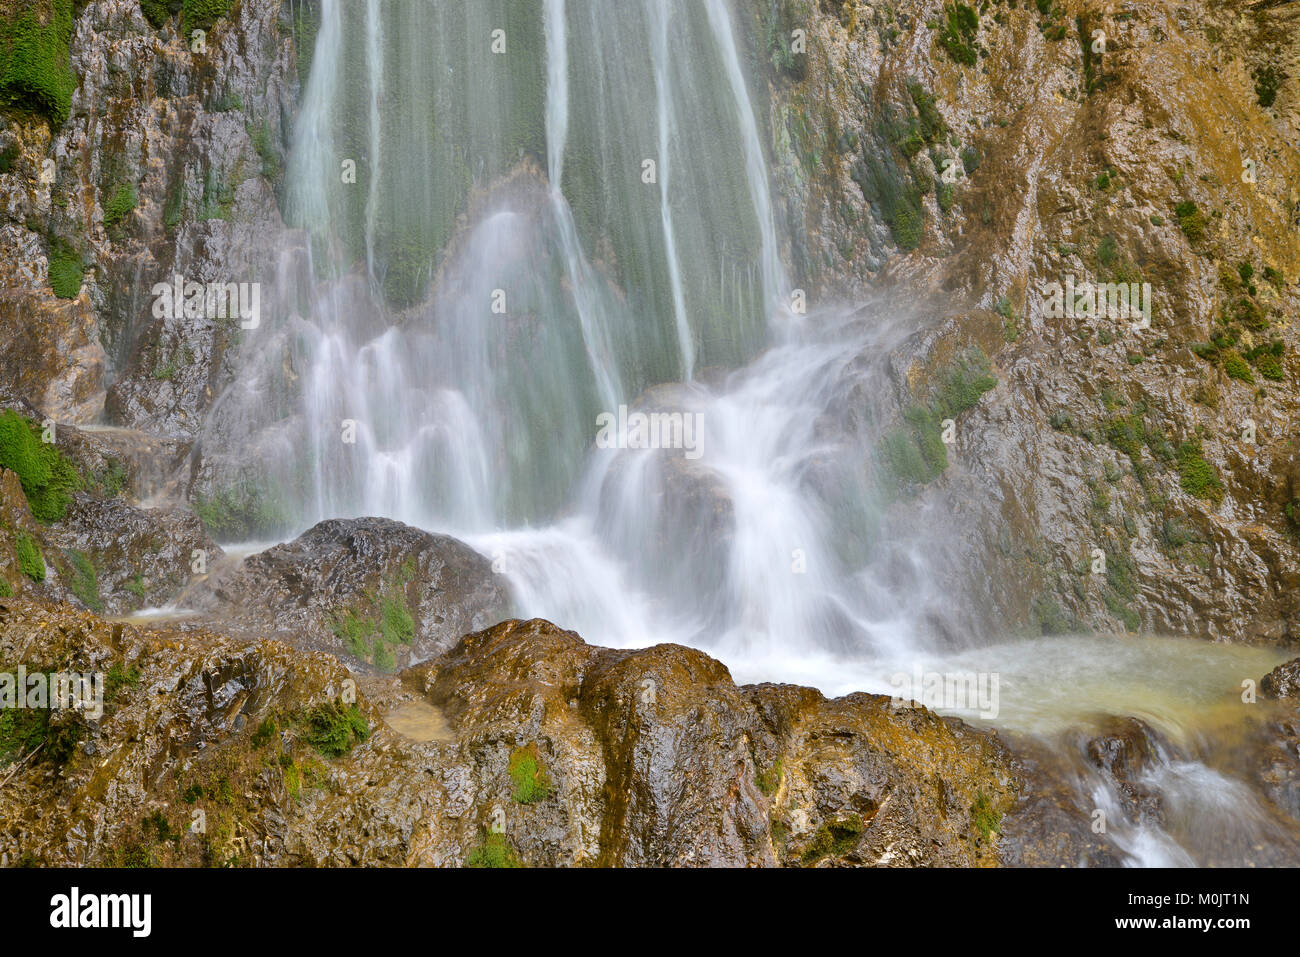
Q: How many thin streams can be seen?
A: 5